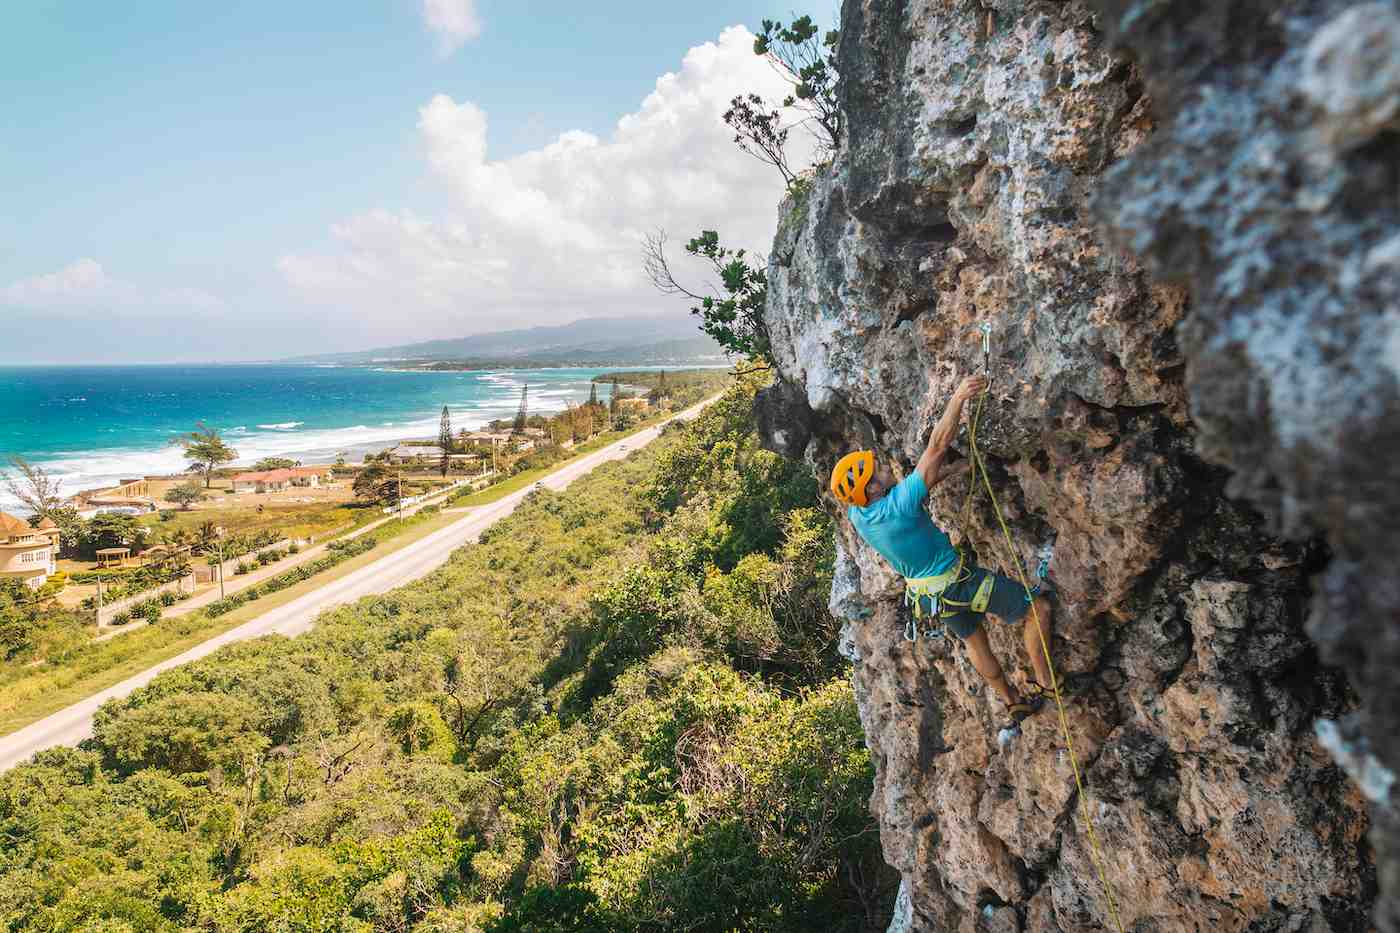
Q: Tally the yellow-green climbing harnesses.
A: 1